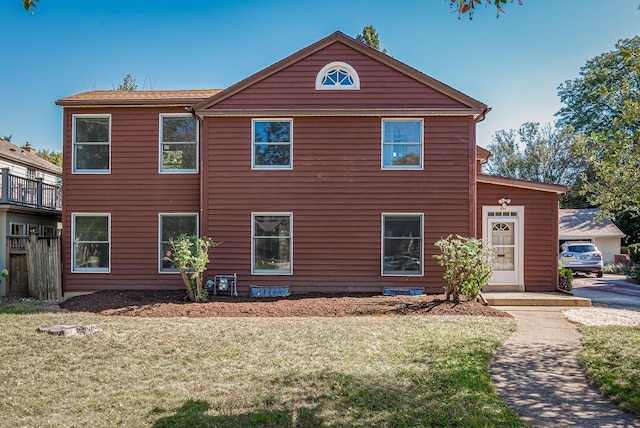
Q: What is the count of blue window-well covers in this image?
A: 2